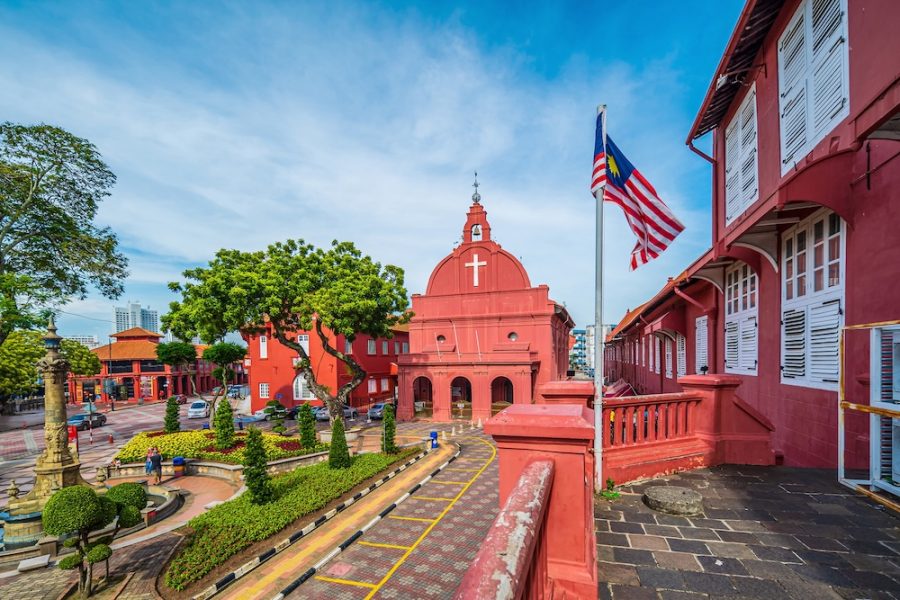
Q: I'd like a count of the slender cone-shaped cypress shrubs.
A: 6